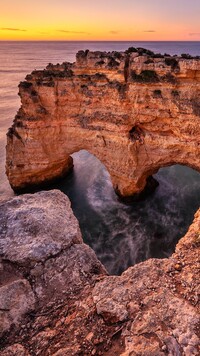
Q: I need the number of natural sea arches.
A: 2